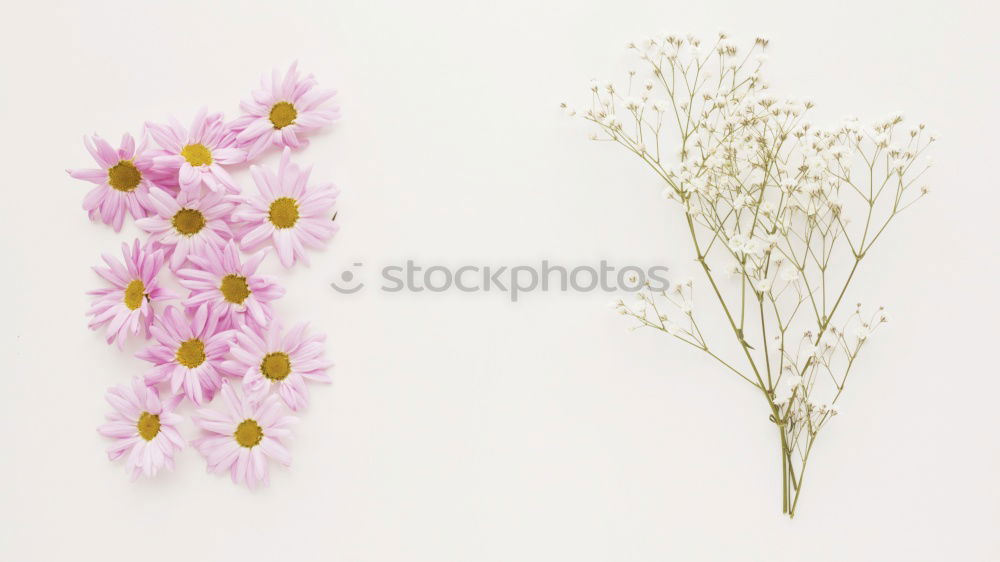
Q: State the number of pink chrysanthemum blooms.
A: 11